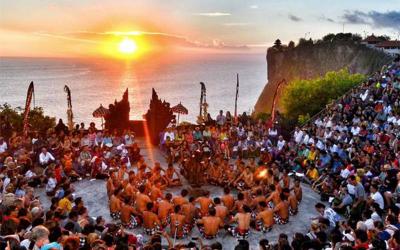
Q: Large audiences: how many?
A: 1